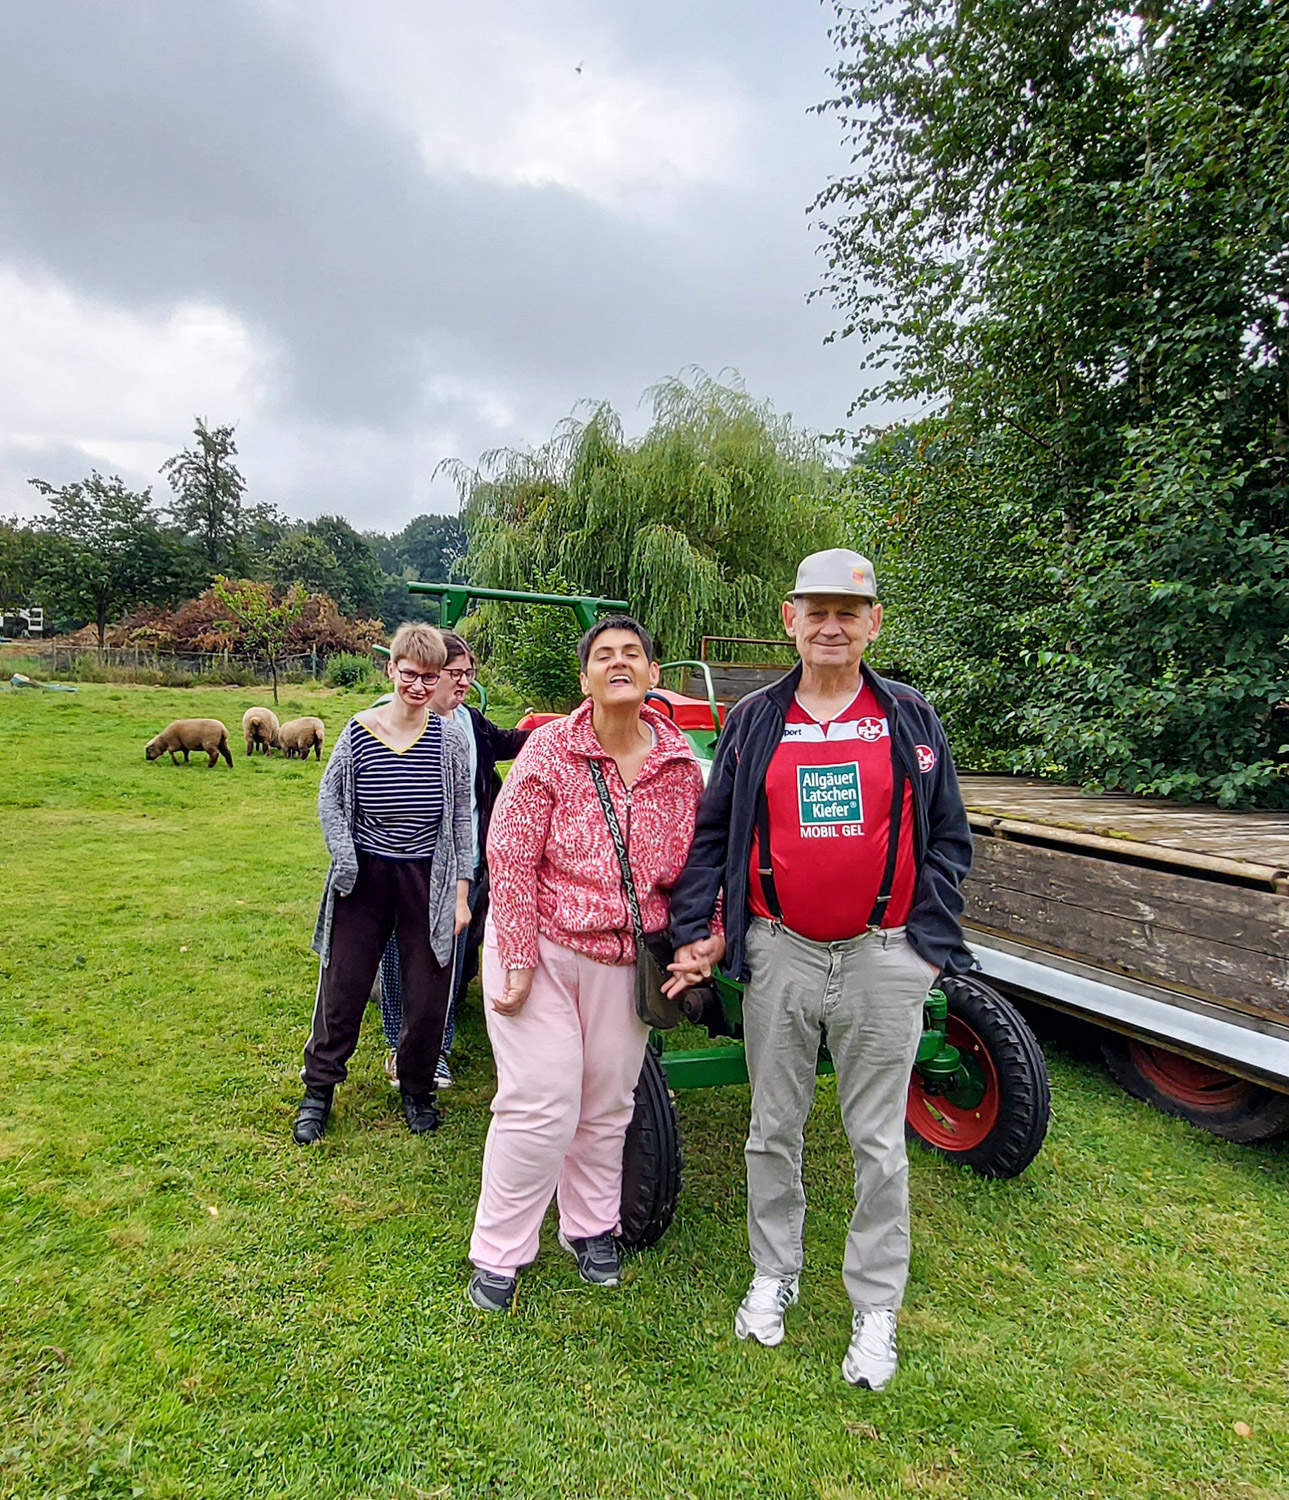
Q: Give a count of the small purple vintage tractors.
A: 0